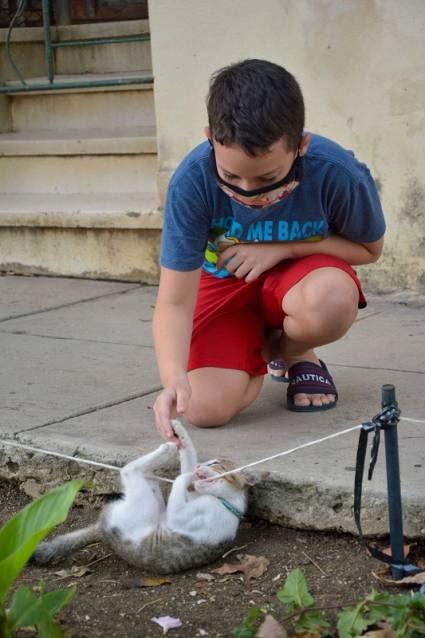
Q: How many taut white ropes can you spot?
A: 1